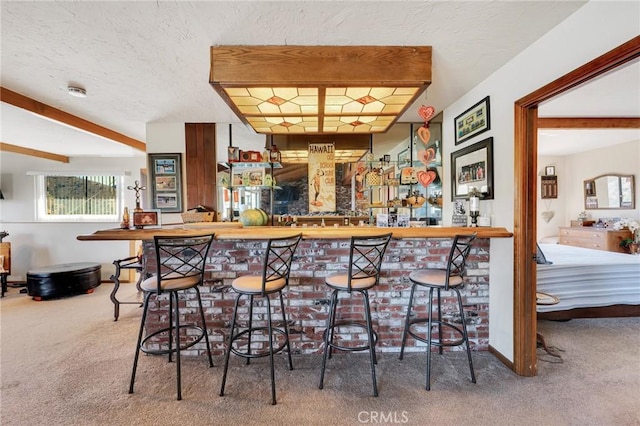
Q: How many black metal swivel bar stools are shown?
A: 4